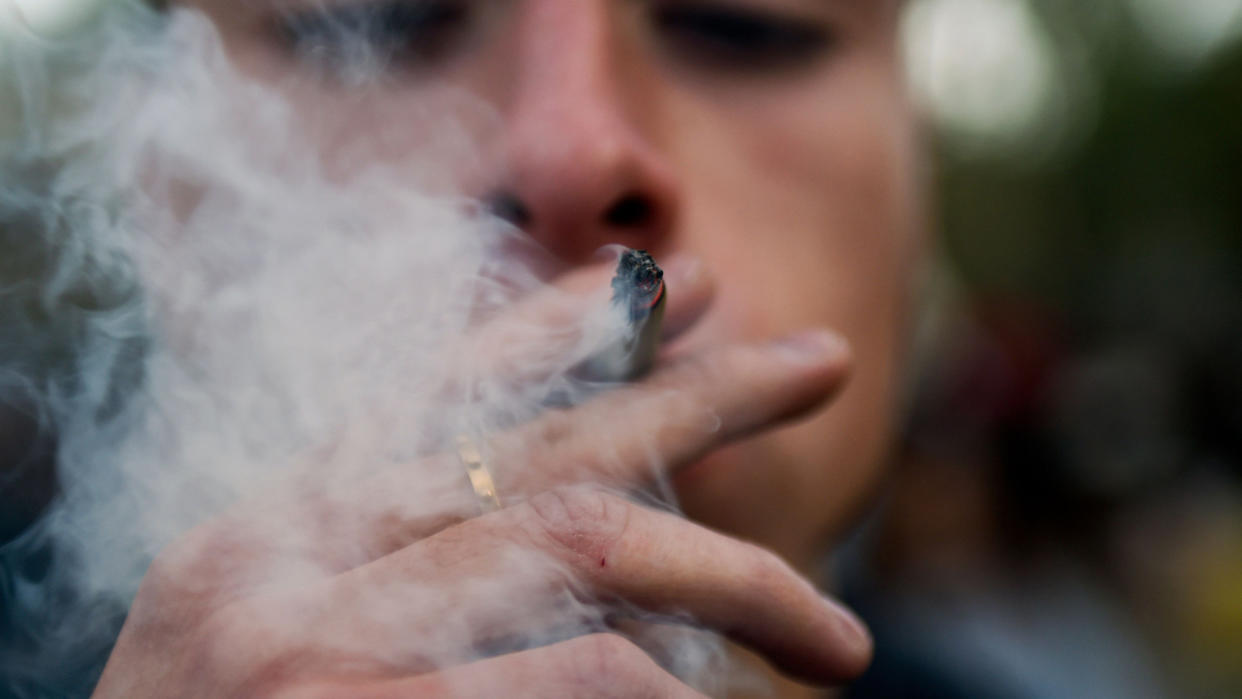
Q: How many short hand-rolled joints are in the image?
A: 1